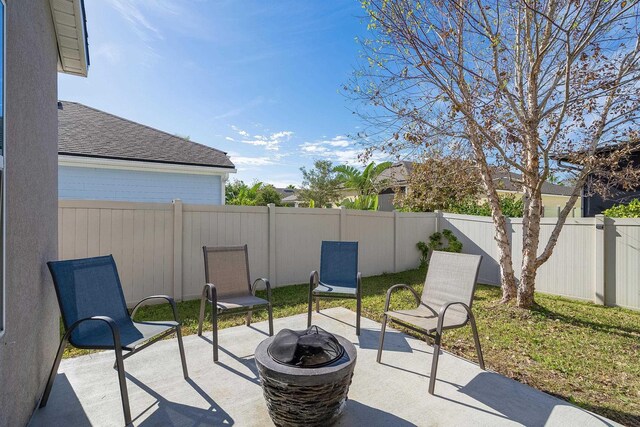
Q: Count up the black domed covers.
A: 1